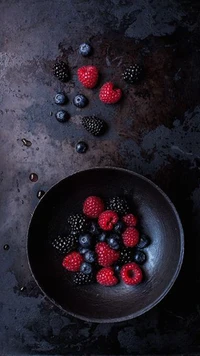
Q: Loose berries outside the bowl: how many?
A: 10